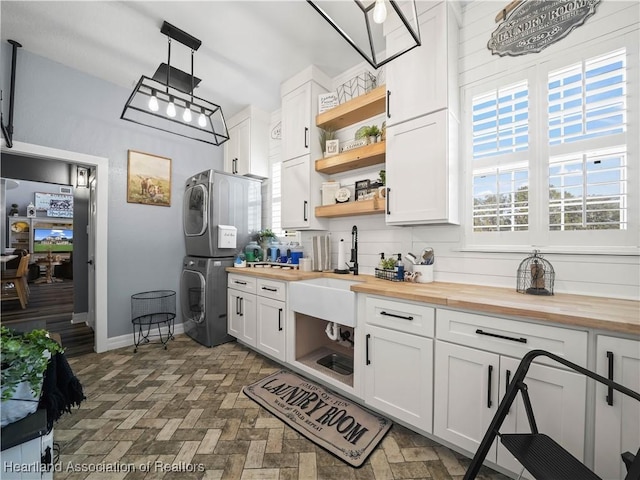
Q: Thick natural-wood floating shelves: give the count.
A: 3